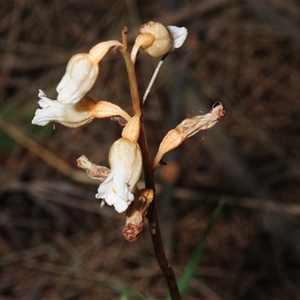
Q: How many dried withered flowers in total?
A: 3